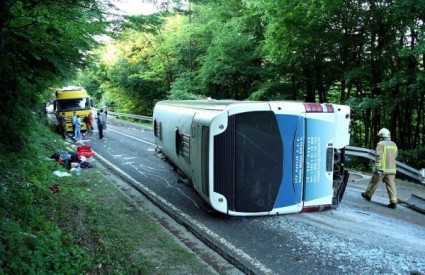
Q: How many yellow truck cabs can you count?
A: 1